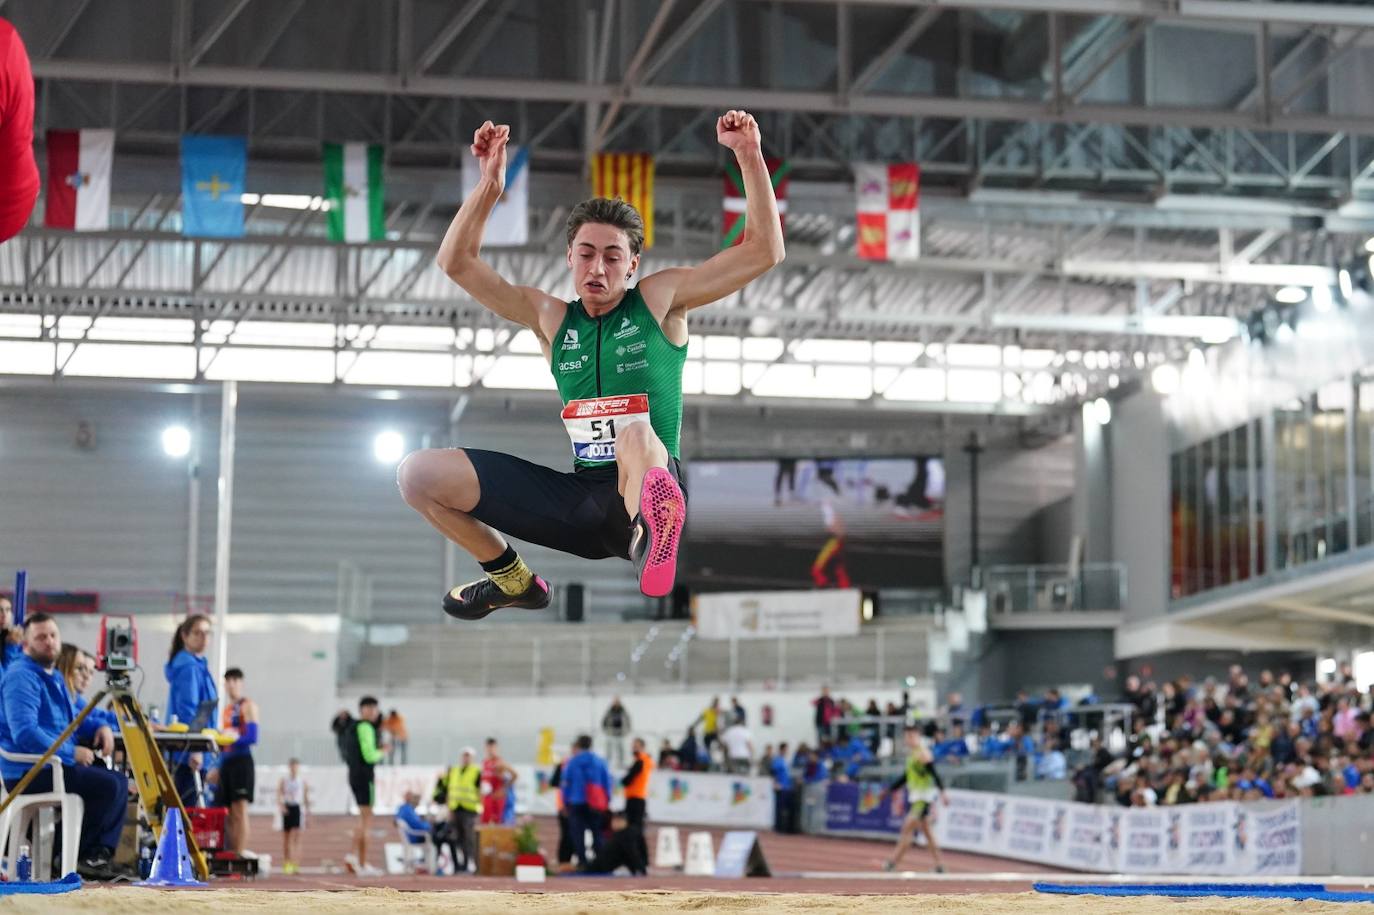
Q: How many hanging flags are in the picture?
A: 7